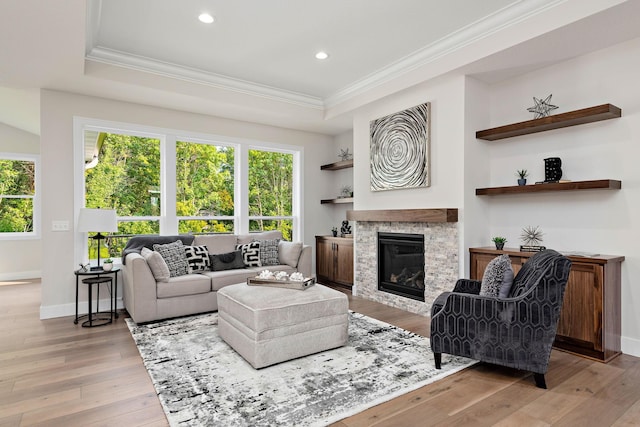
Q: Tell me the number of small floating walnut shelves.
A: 4